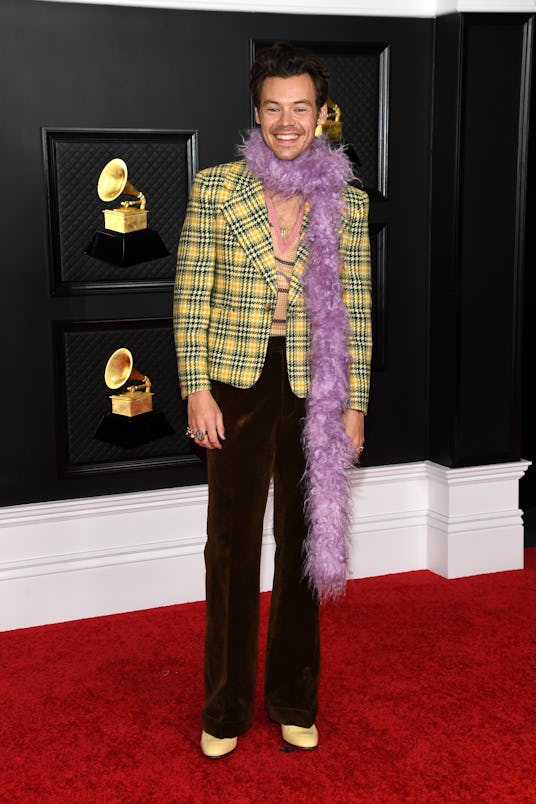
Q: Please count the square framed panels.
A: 4